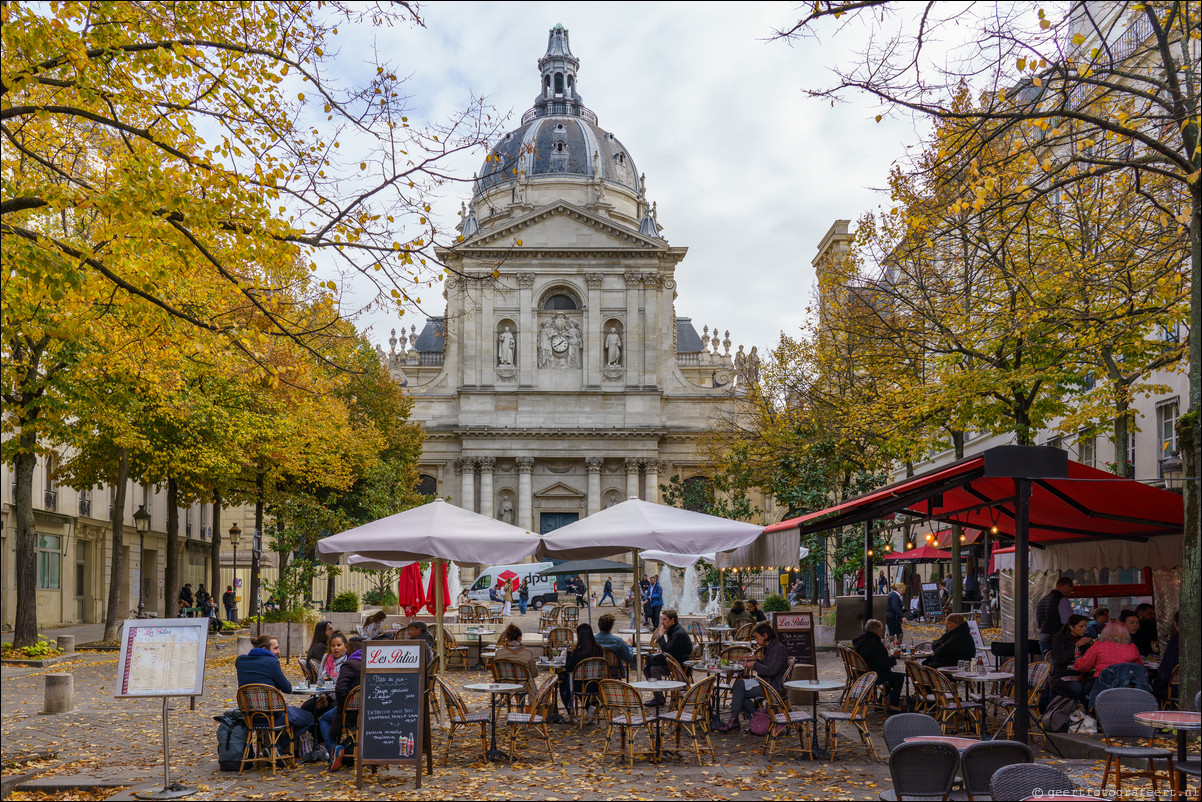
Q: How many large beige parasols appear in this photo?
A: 2